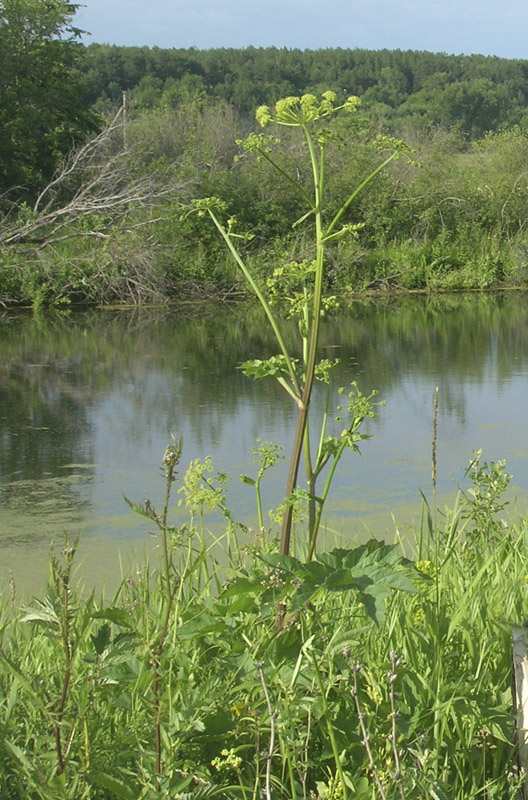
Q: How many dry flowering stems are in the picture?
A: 3